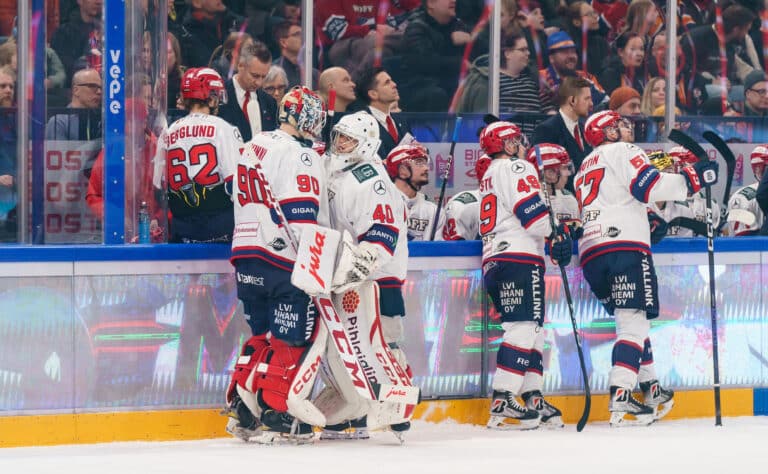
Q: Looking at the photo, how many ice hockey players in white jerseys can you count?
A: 11